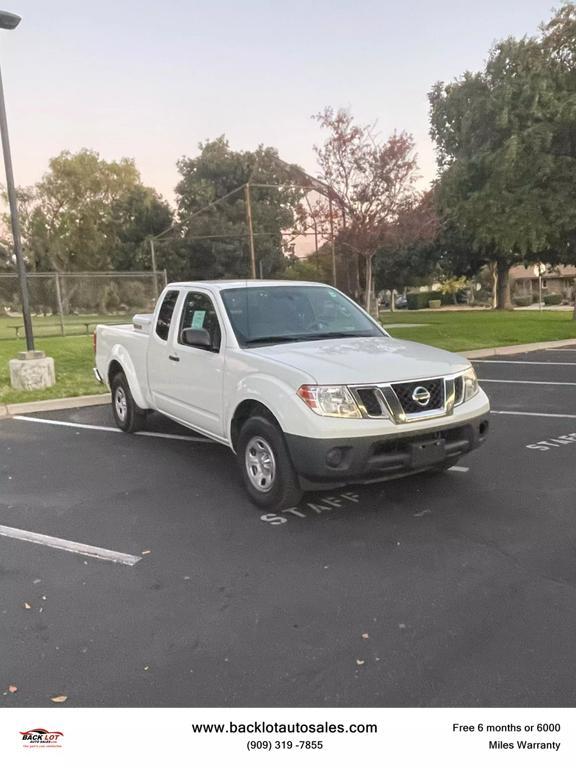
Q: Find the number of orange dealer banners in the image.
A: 0